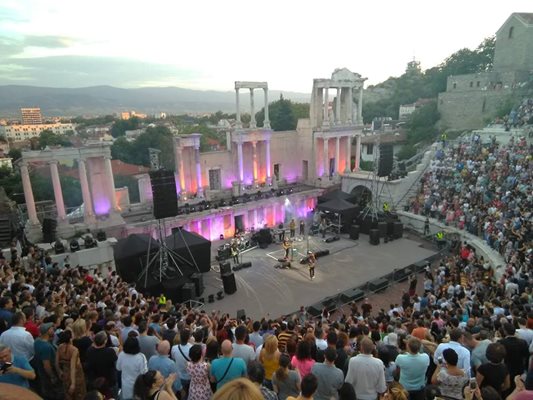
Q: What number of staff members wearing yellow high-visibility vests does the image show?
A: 3